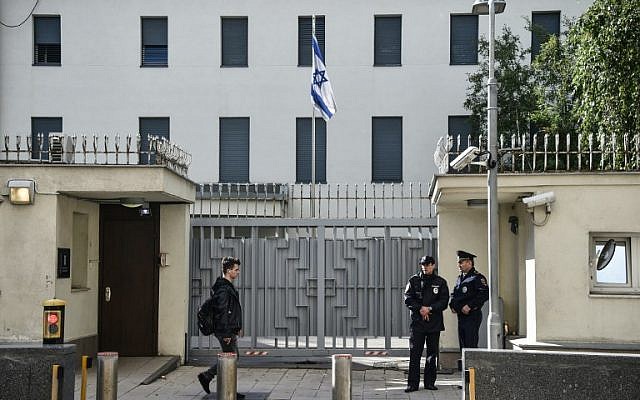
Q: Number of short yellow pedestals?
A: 3